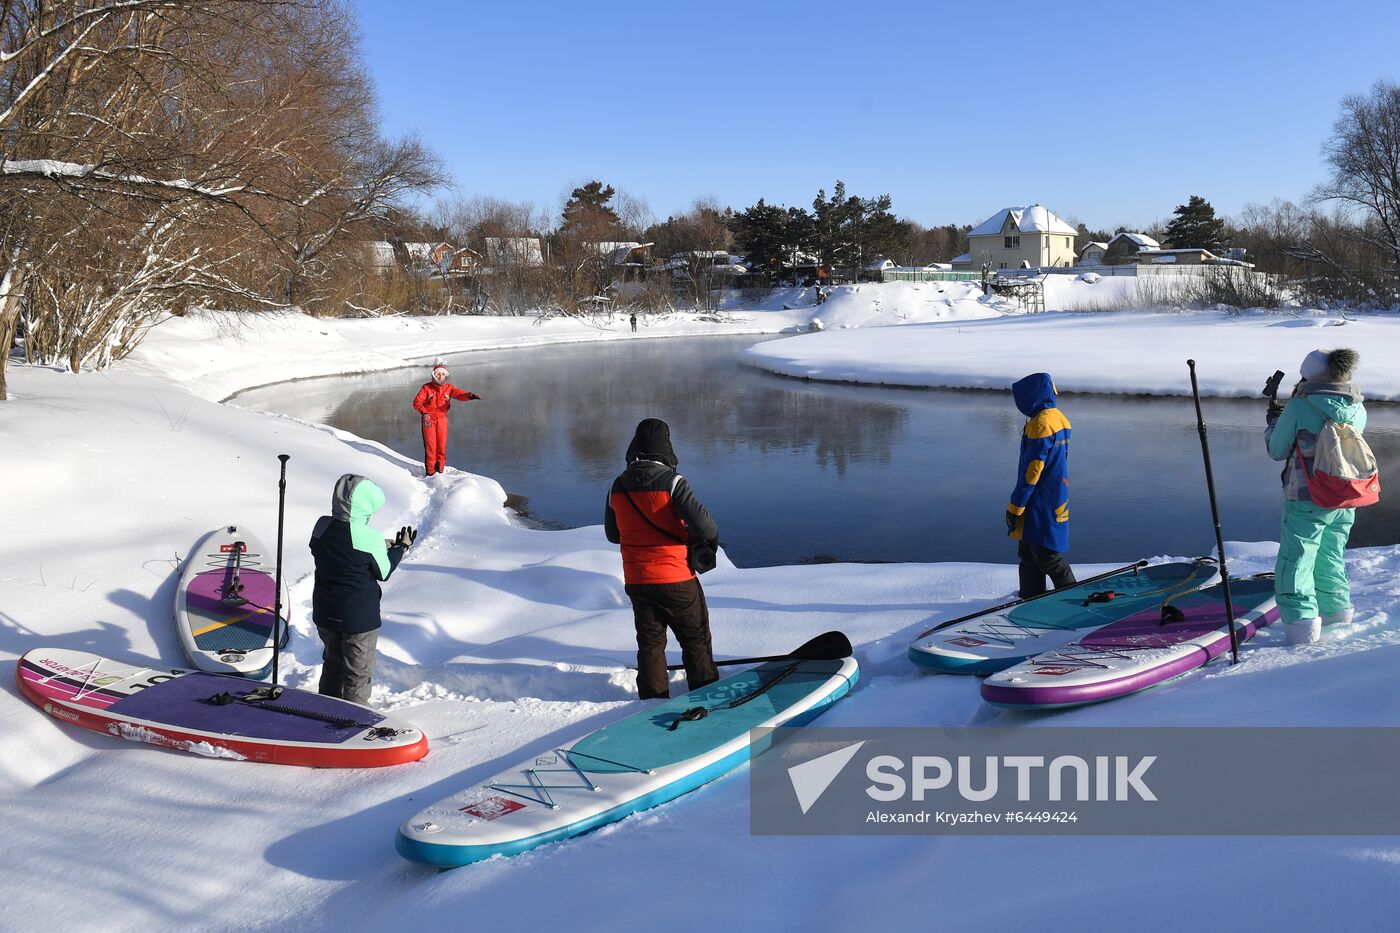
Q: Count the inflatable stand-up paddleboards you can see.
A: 5